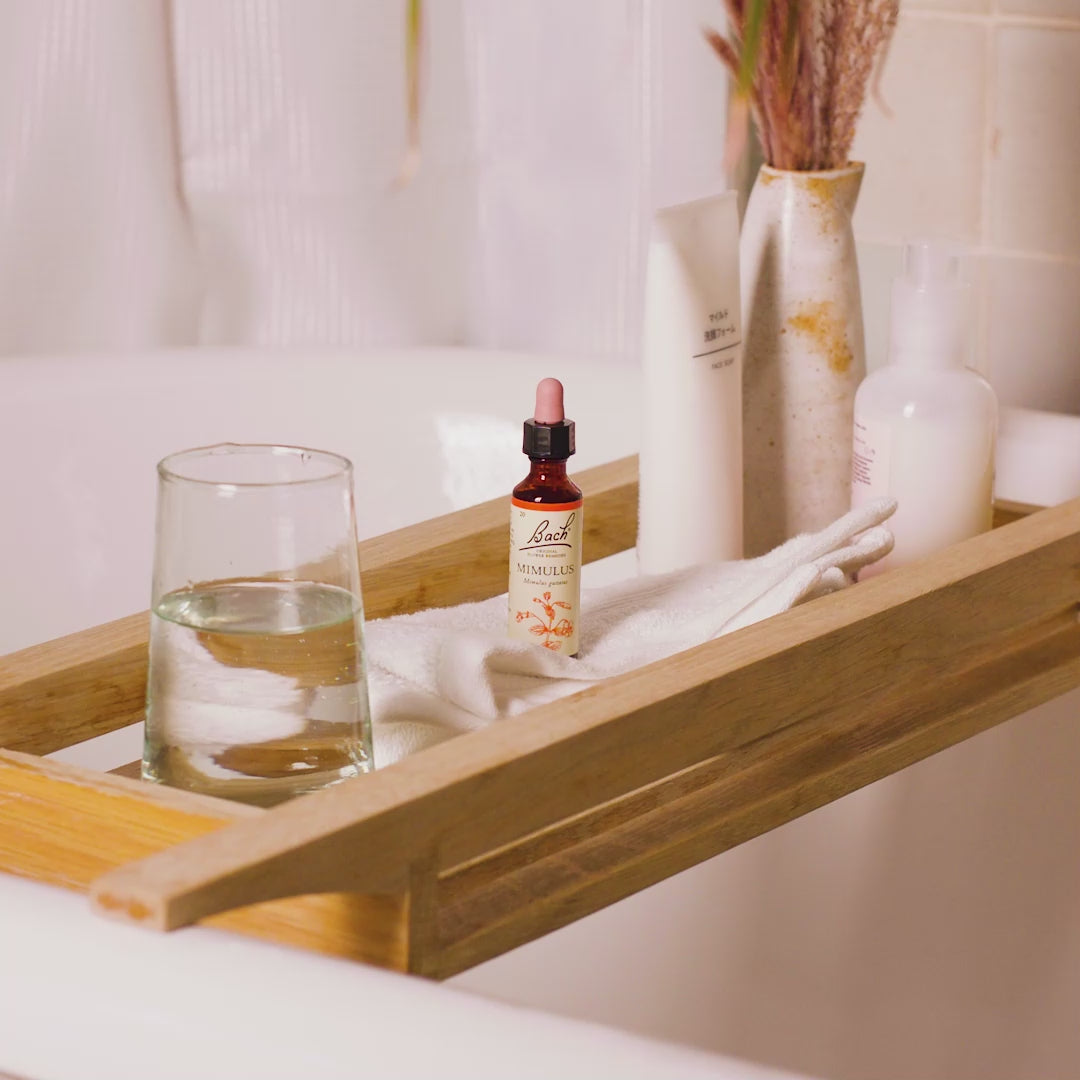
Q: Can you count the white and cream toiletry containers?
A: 2